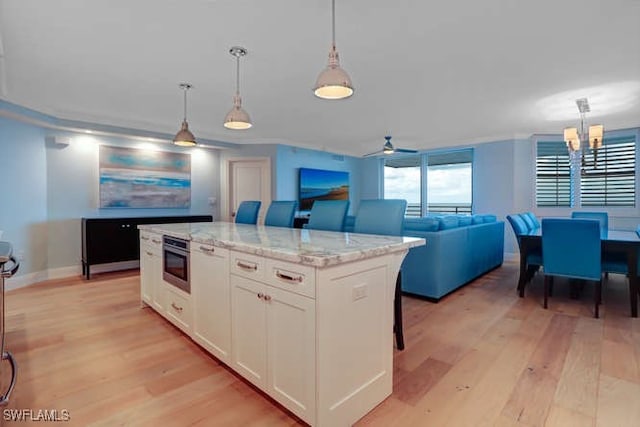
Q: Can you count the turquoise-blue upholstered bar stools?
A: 4